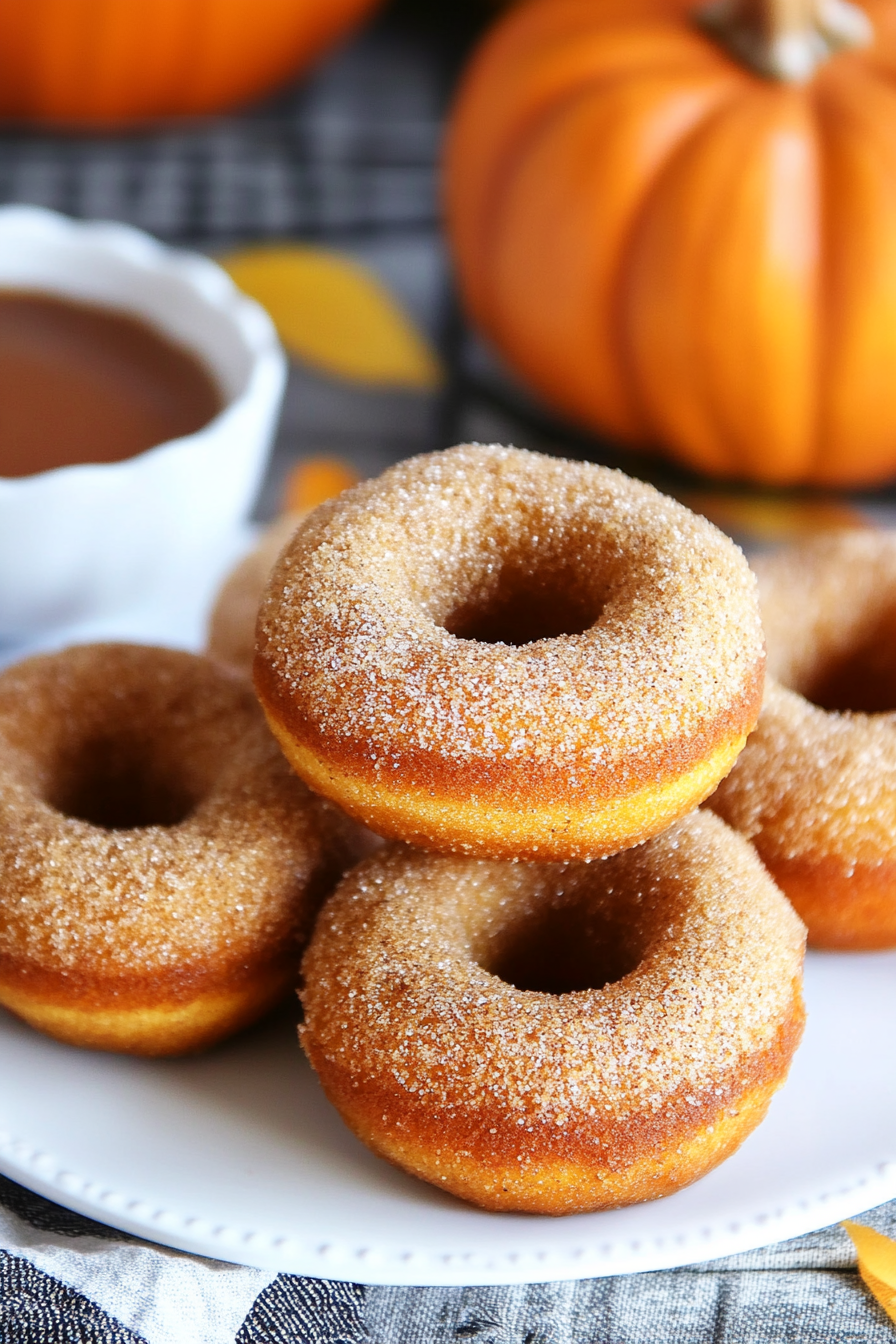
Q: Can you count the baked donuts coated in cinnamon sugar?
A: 5